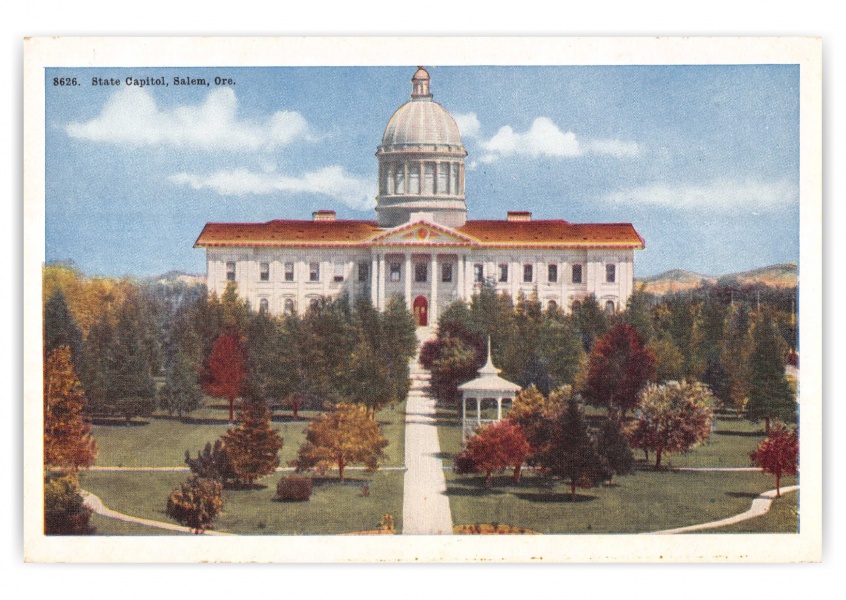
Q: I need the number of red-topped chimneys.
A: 2